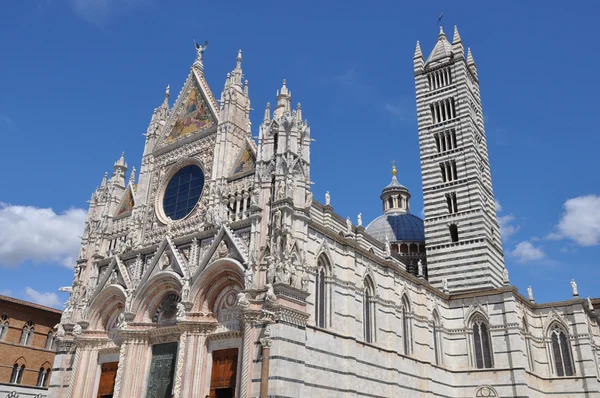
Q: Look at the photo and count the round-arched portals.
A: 3